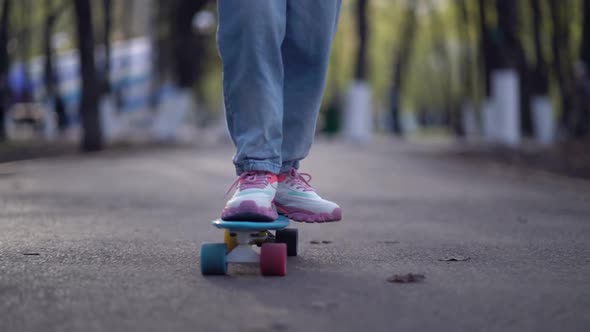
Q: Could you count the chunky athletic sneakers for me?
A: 2